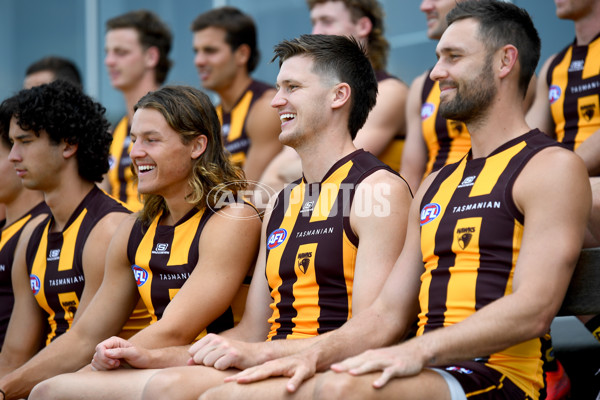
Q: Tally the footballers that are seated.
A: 11